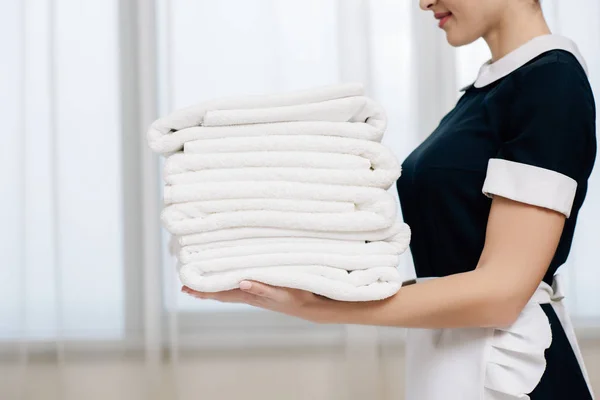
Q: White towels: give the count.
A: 5